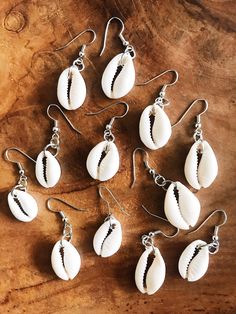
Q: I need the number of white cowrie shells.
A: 12